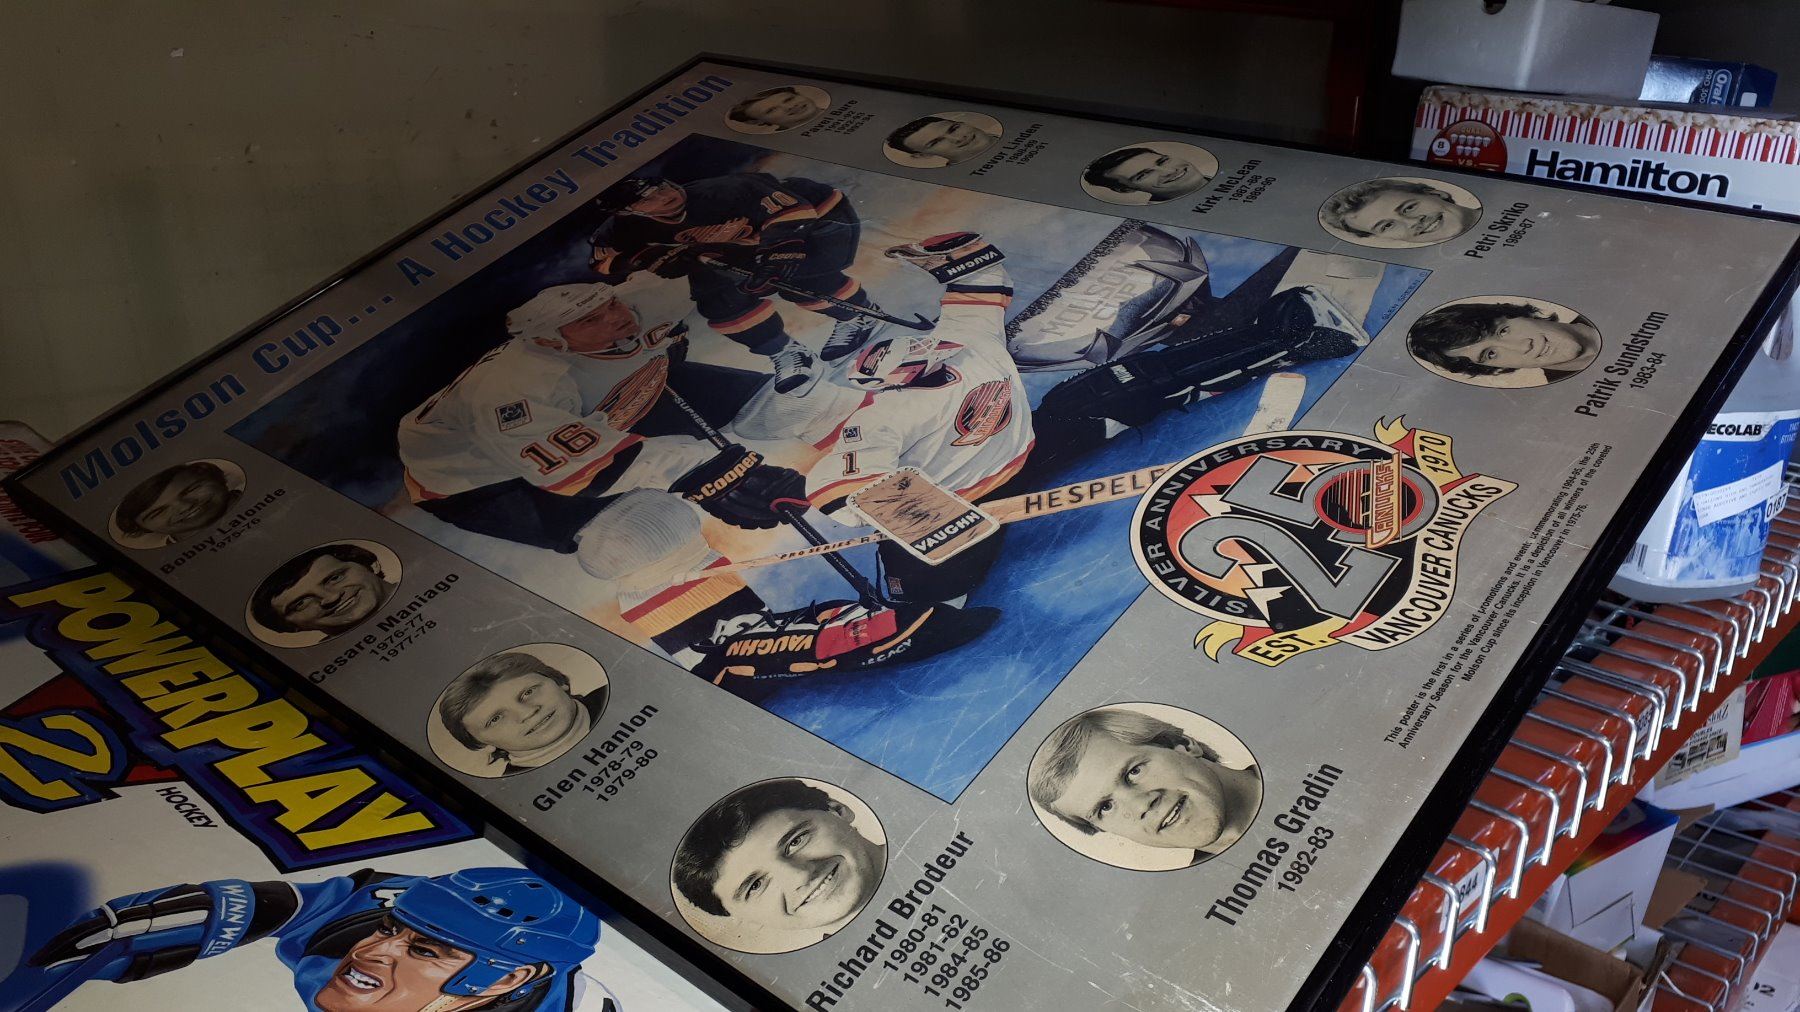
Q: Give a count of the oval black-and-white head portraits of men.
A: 10